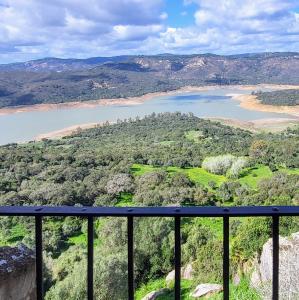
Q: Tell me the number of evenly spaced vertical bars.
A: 6